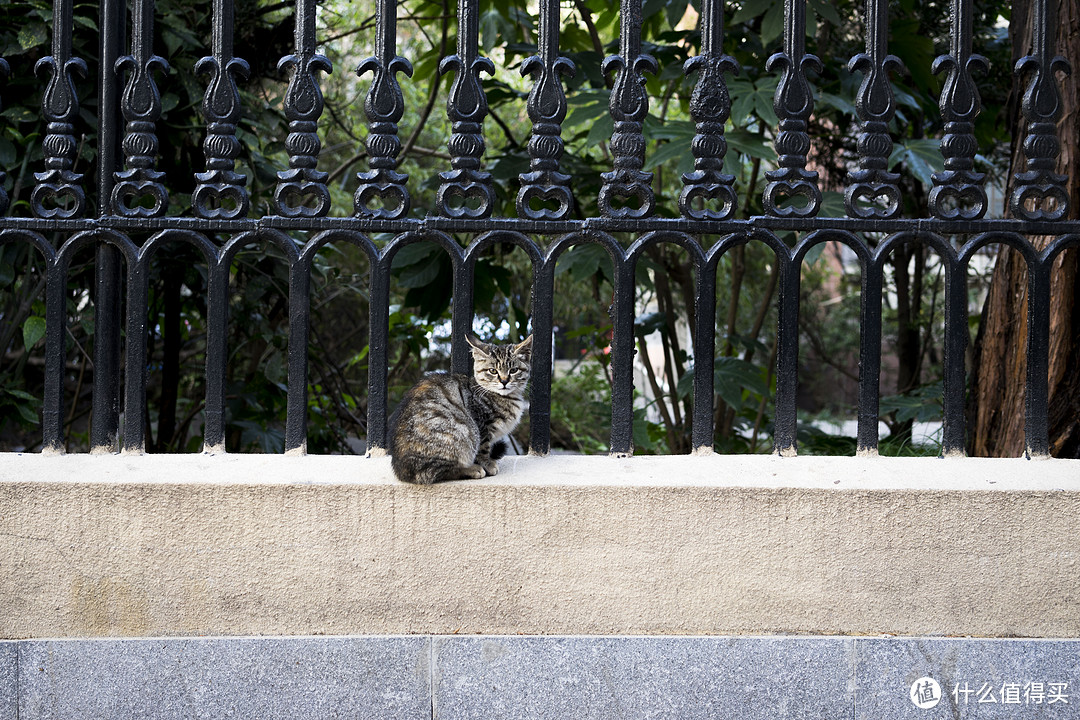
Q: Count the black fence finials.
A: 13